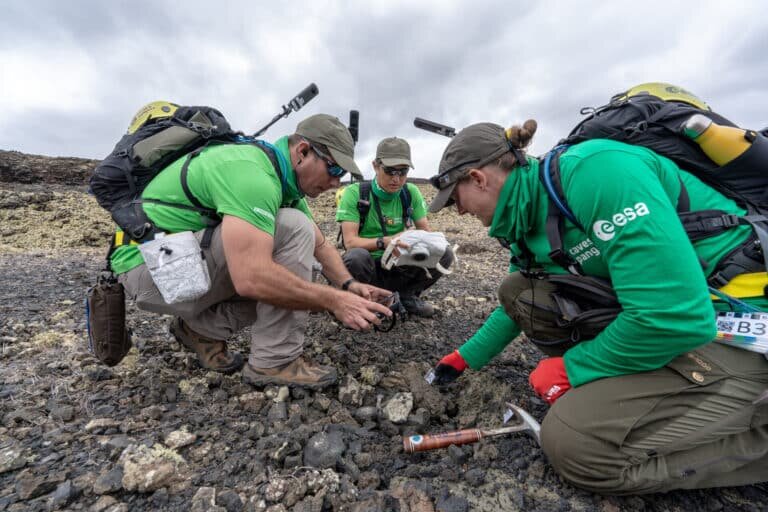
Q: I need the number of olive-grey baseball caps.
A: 3